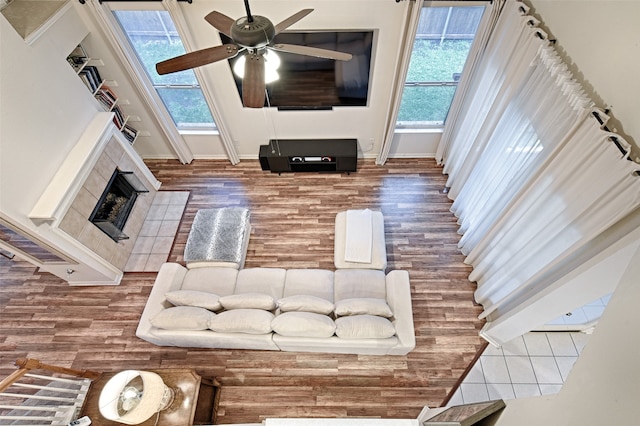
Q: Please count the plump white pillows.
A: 8